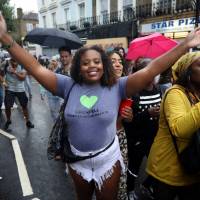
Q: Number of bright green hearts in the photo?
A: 1